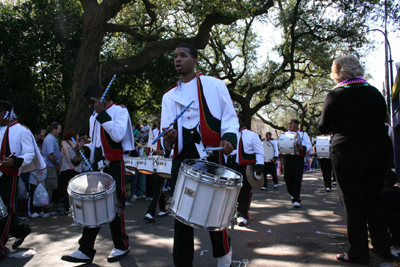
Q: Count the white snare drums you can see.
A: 2